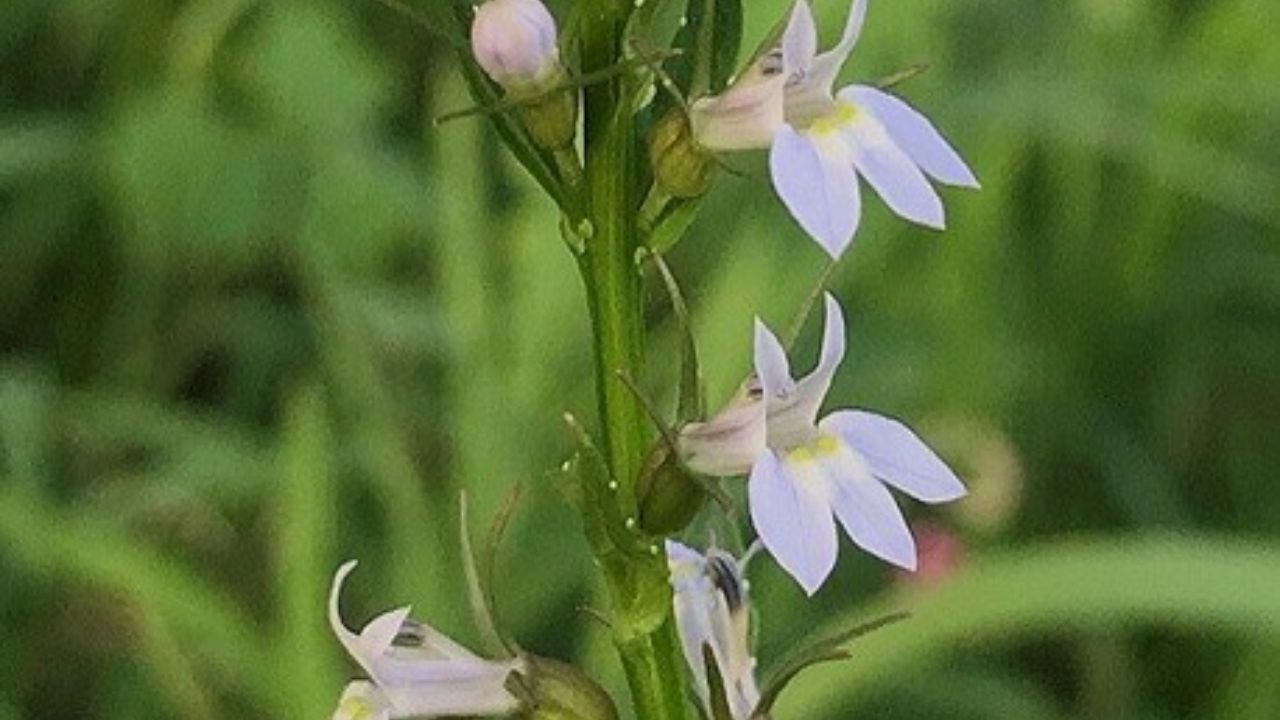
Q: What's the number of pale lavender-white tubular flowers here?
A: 4